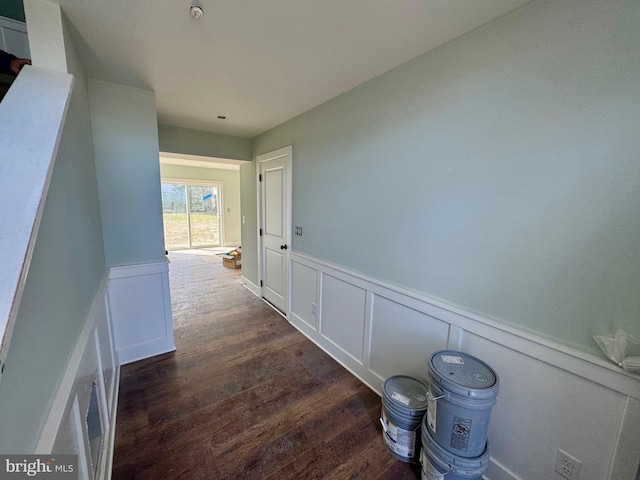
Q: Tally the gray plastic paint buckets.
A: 3